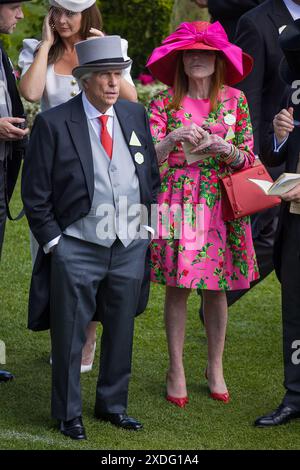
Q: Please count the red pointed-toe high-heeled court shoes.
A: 2